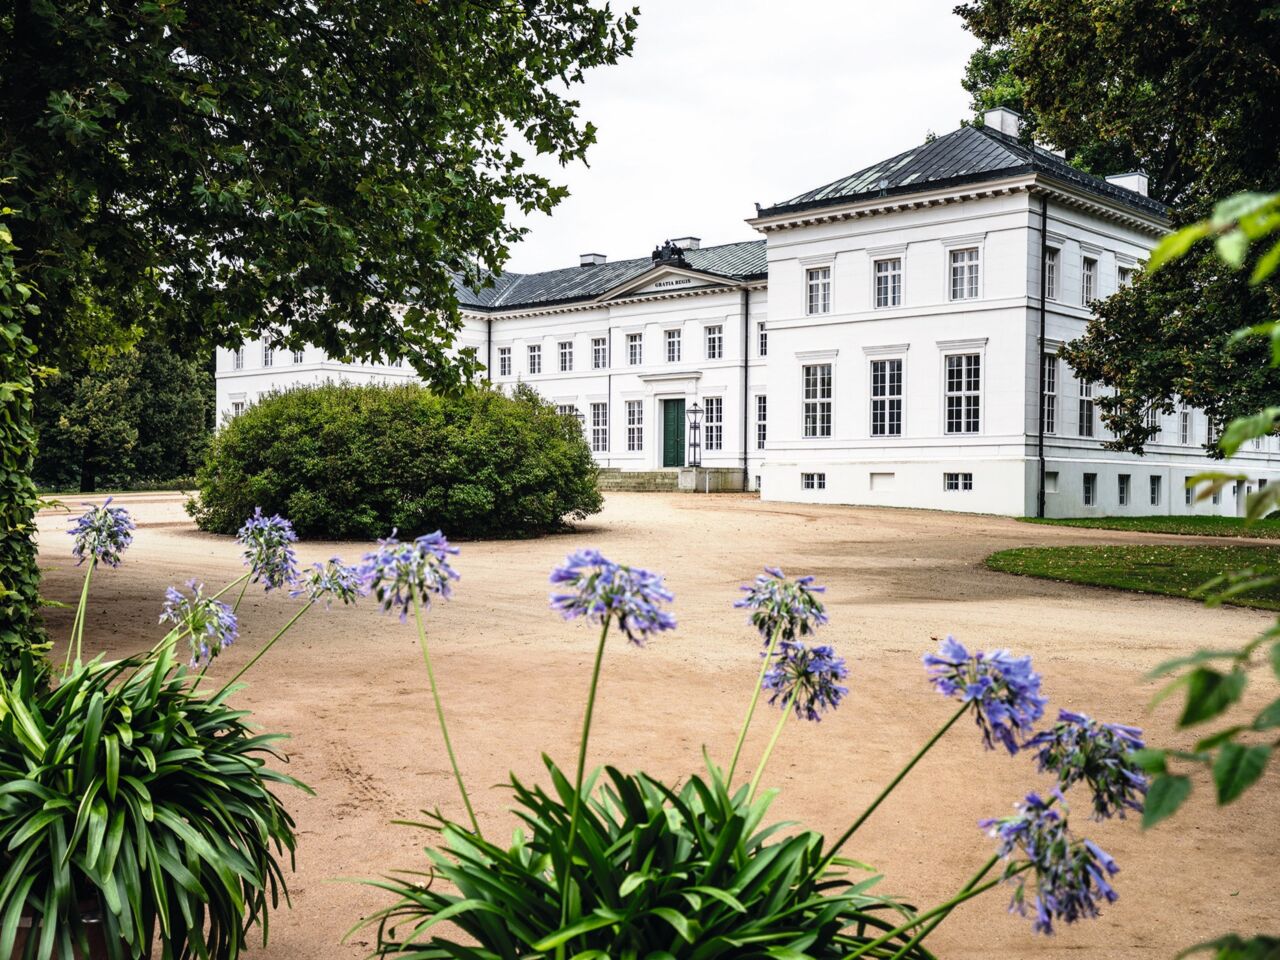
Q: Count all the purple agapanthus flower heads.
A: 11